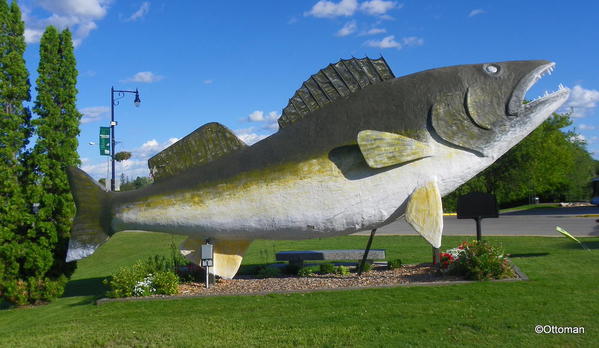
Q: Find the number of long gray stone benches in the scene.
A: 1